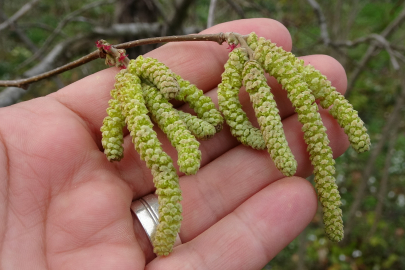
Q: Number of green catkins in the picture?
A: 10